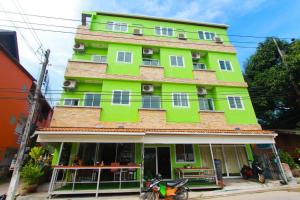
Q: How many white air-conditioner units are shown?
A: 9